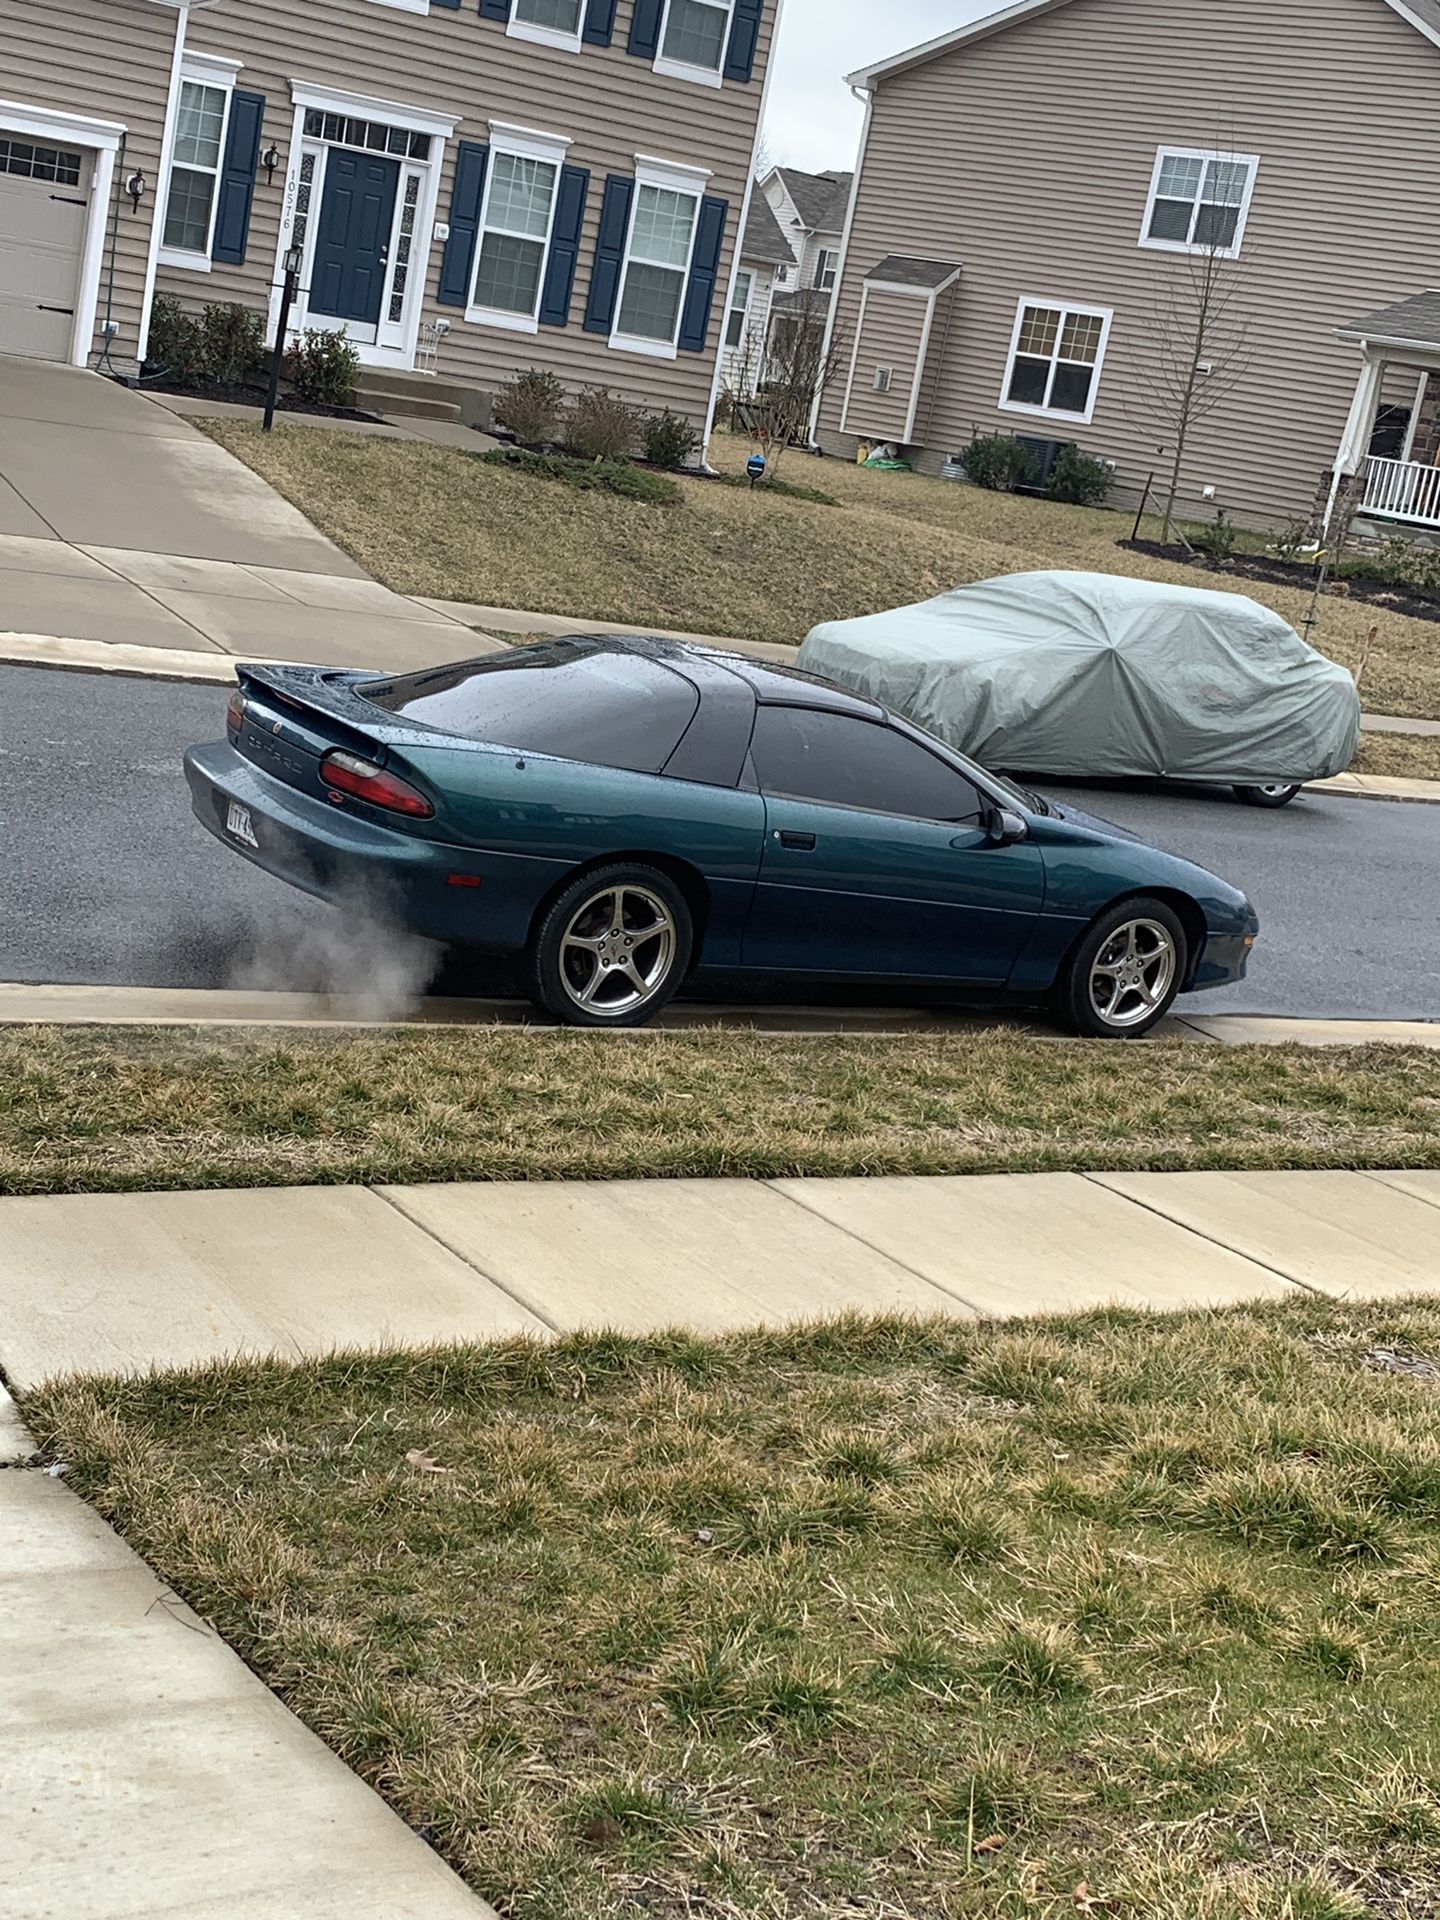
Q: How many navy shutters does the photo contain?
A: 10